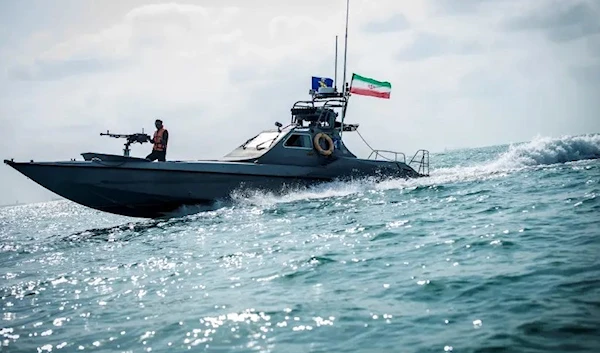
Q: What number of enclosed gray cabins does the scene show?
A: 1